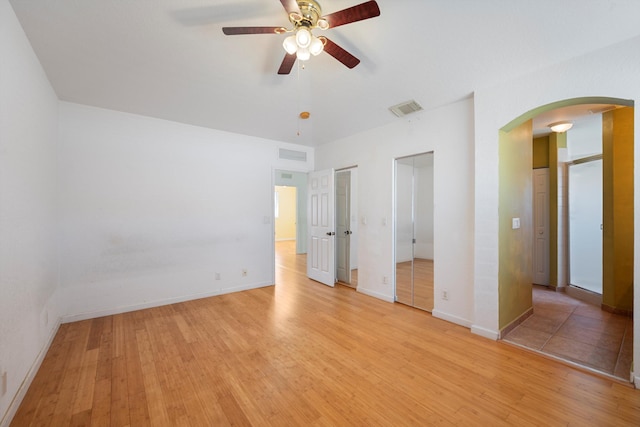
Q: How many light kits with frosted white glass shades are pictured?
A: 1